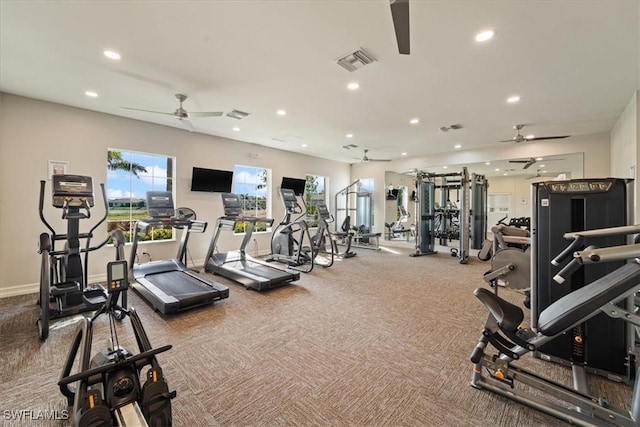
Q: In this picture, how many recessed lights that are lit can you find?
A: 13